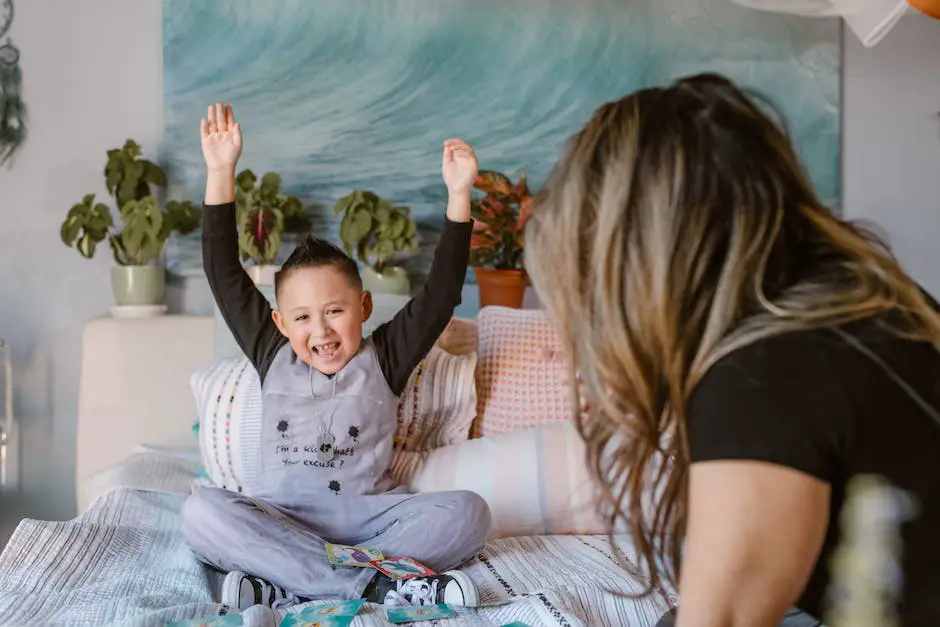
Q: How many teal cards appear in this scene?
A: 5